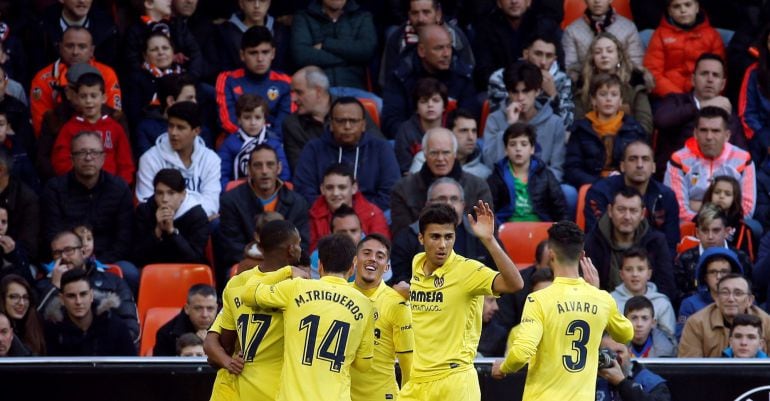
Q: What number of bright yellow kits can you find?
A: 5